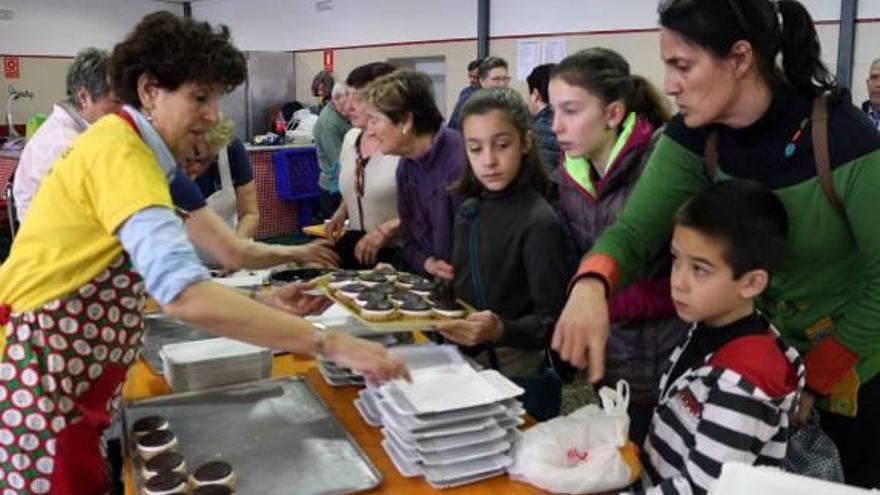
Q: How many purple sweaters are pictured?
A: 1